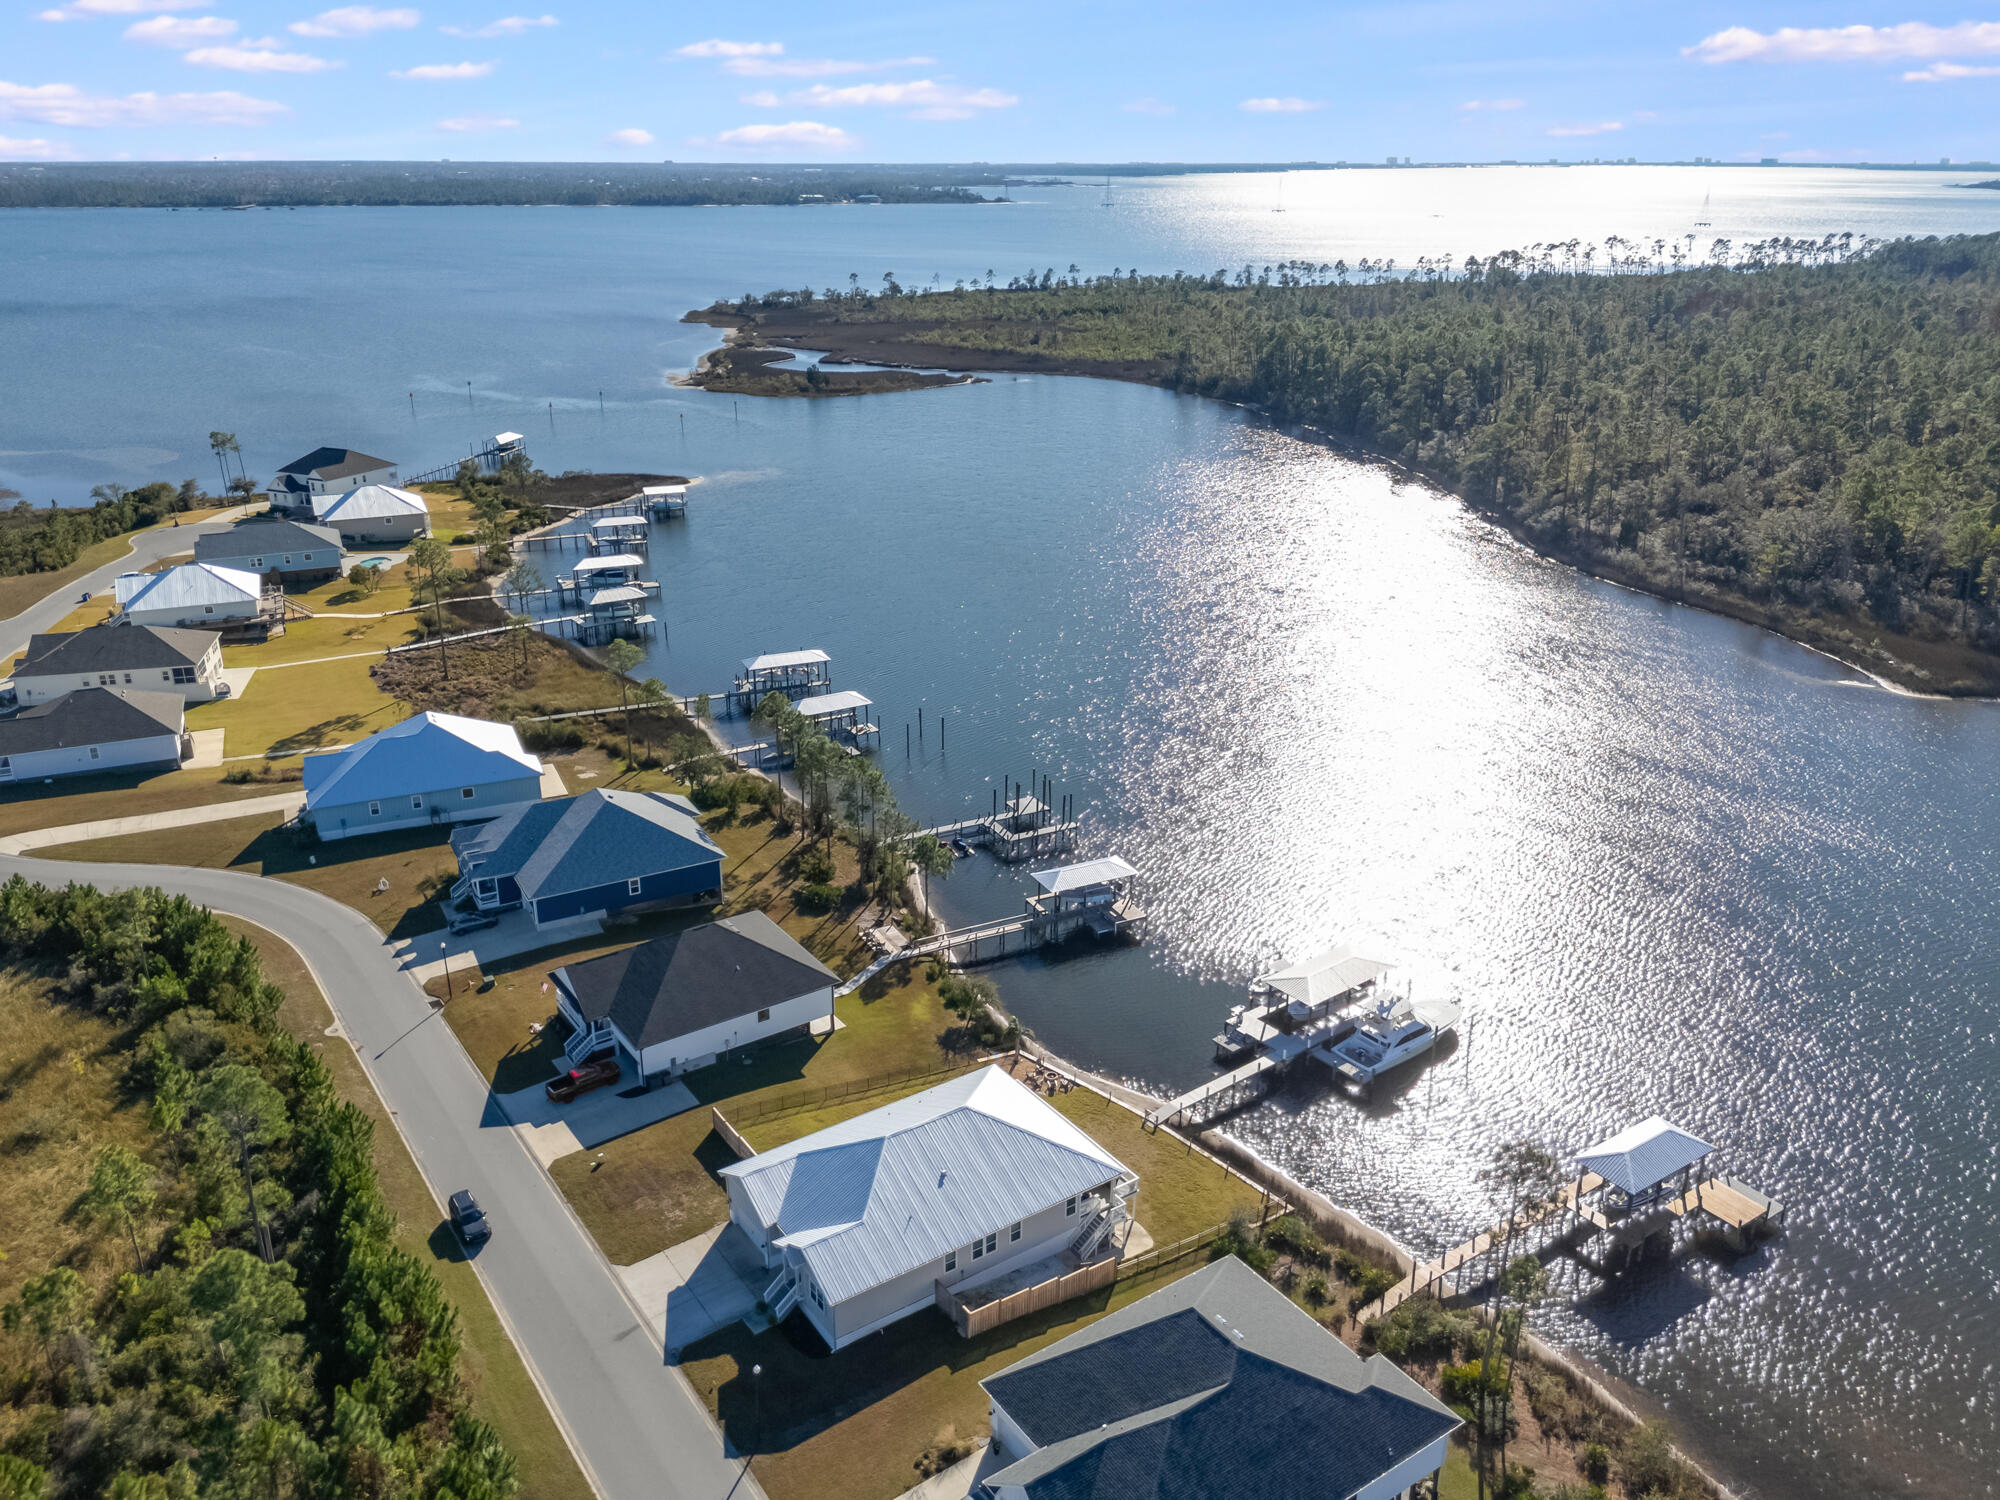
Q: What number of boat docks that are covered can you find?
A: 10